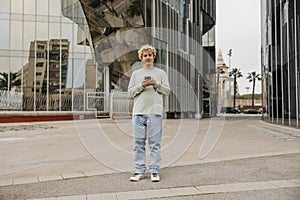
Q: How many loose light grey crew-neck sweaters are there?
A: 1